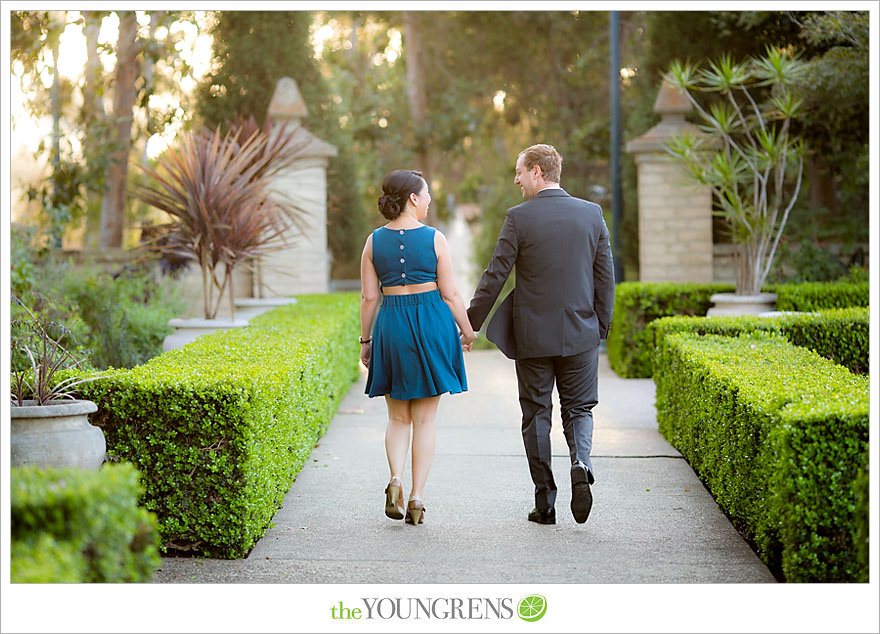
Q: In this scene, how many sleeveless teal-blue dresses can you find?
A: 1